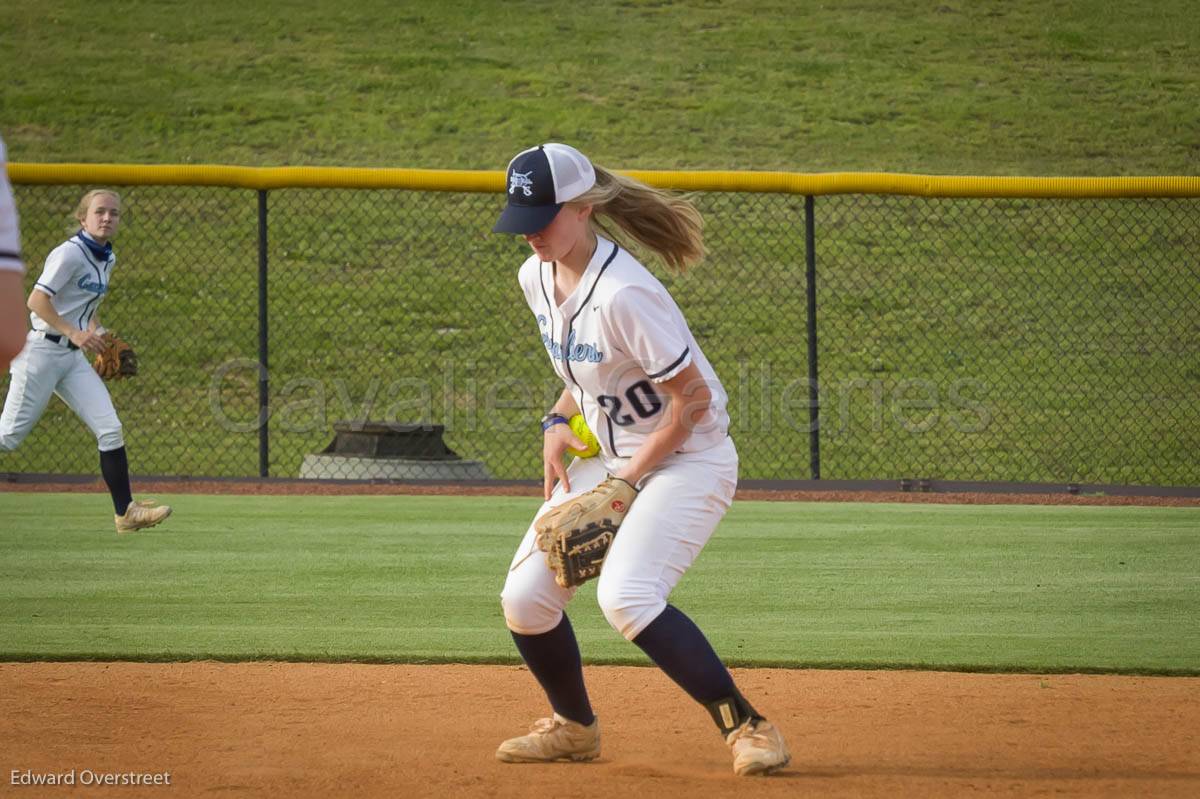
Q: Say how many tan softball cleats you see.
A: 3